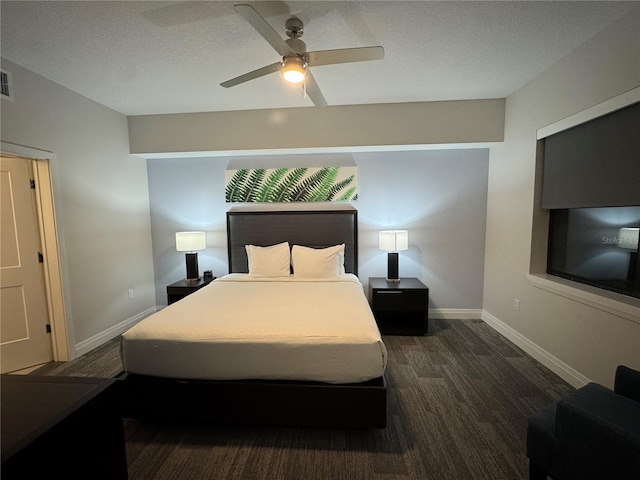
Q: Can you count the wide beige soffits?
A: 1